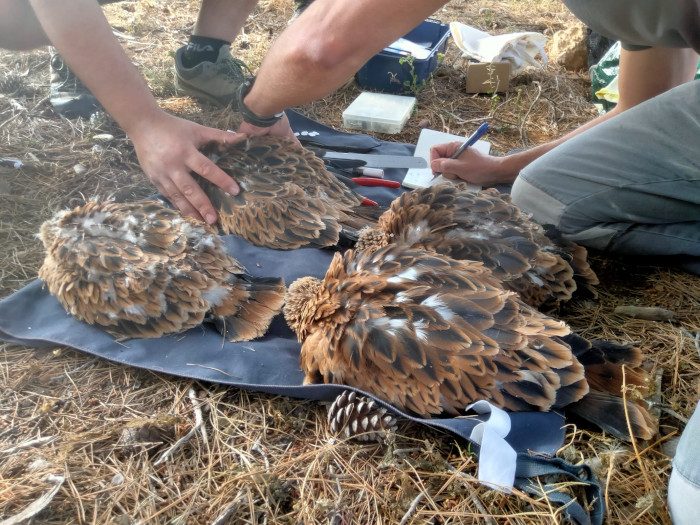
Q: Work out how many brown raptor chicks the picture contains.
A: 4